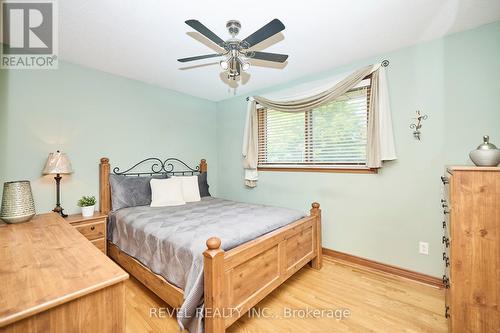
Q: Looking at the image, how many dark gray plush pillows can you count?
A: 2